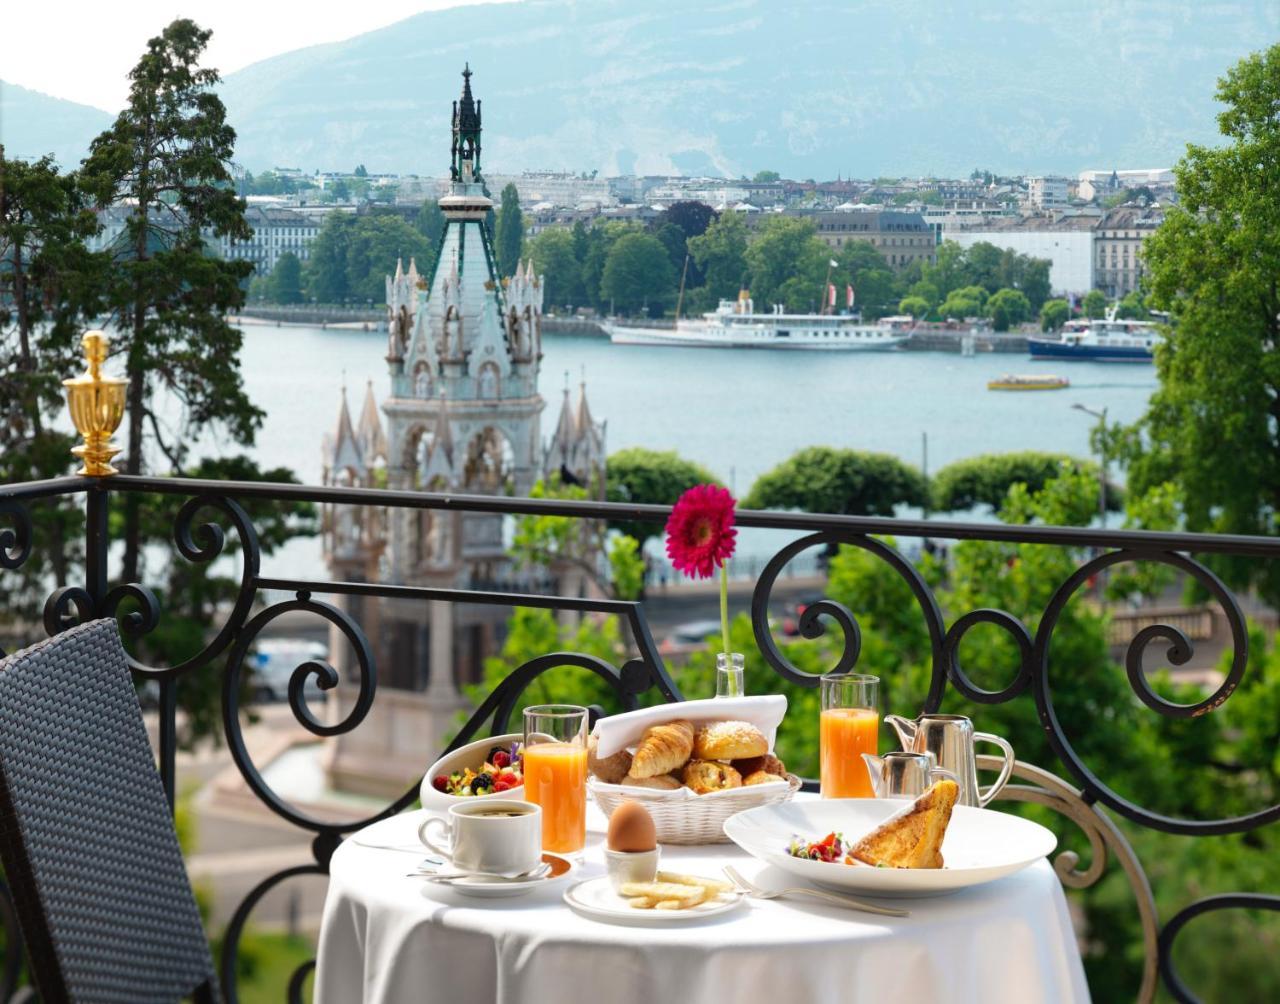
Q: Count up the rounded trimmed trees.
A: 3